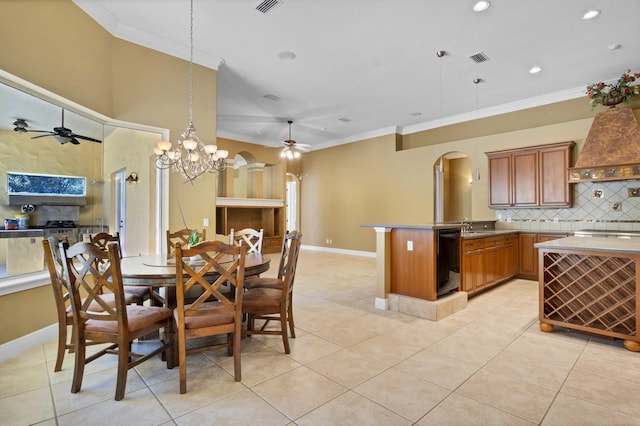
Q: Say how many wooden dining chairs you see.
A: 8